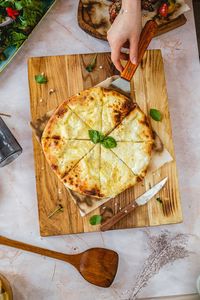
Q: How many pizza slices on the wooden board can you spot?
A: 8